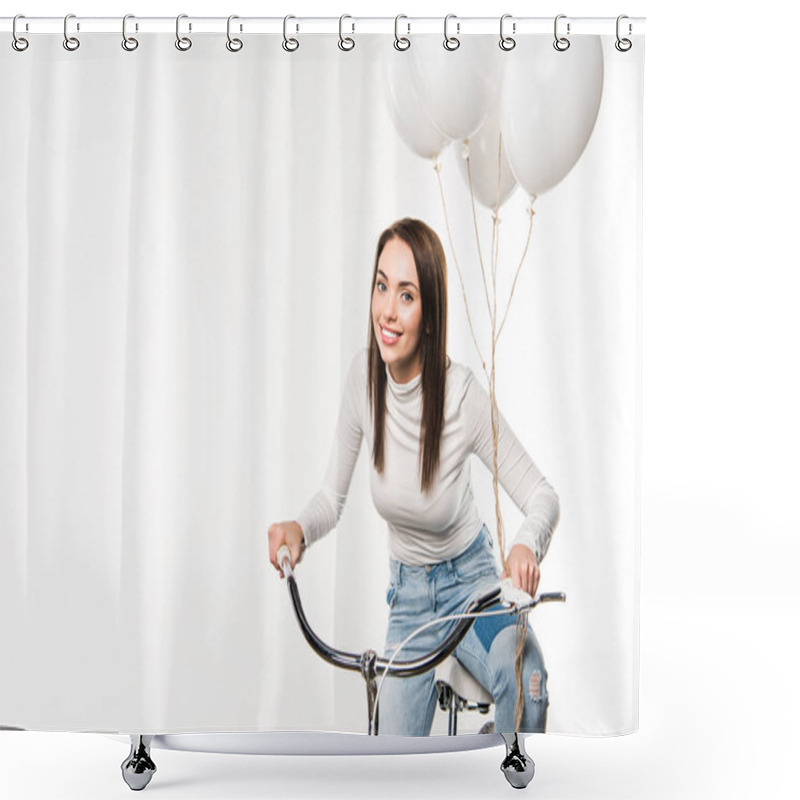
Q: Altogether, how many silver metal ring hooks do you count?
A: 12